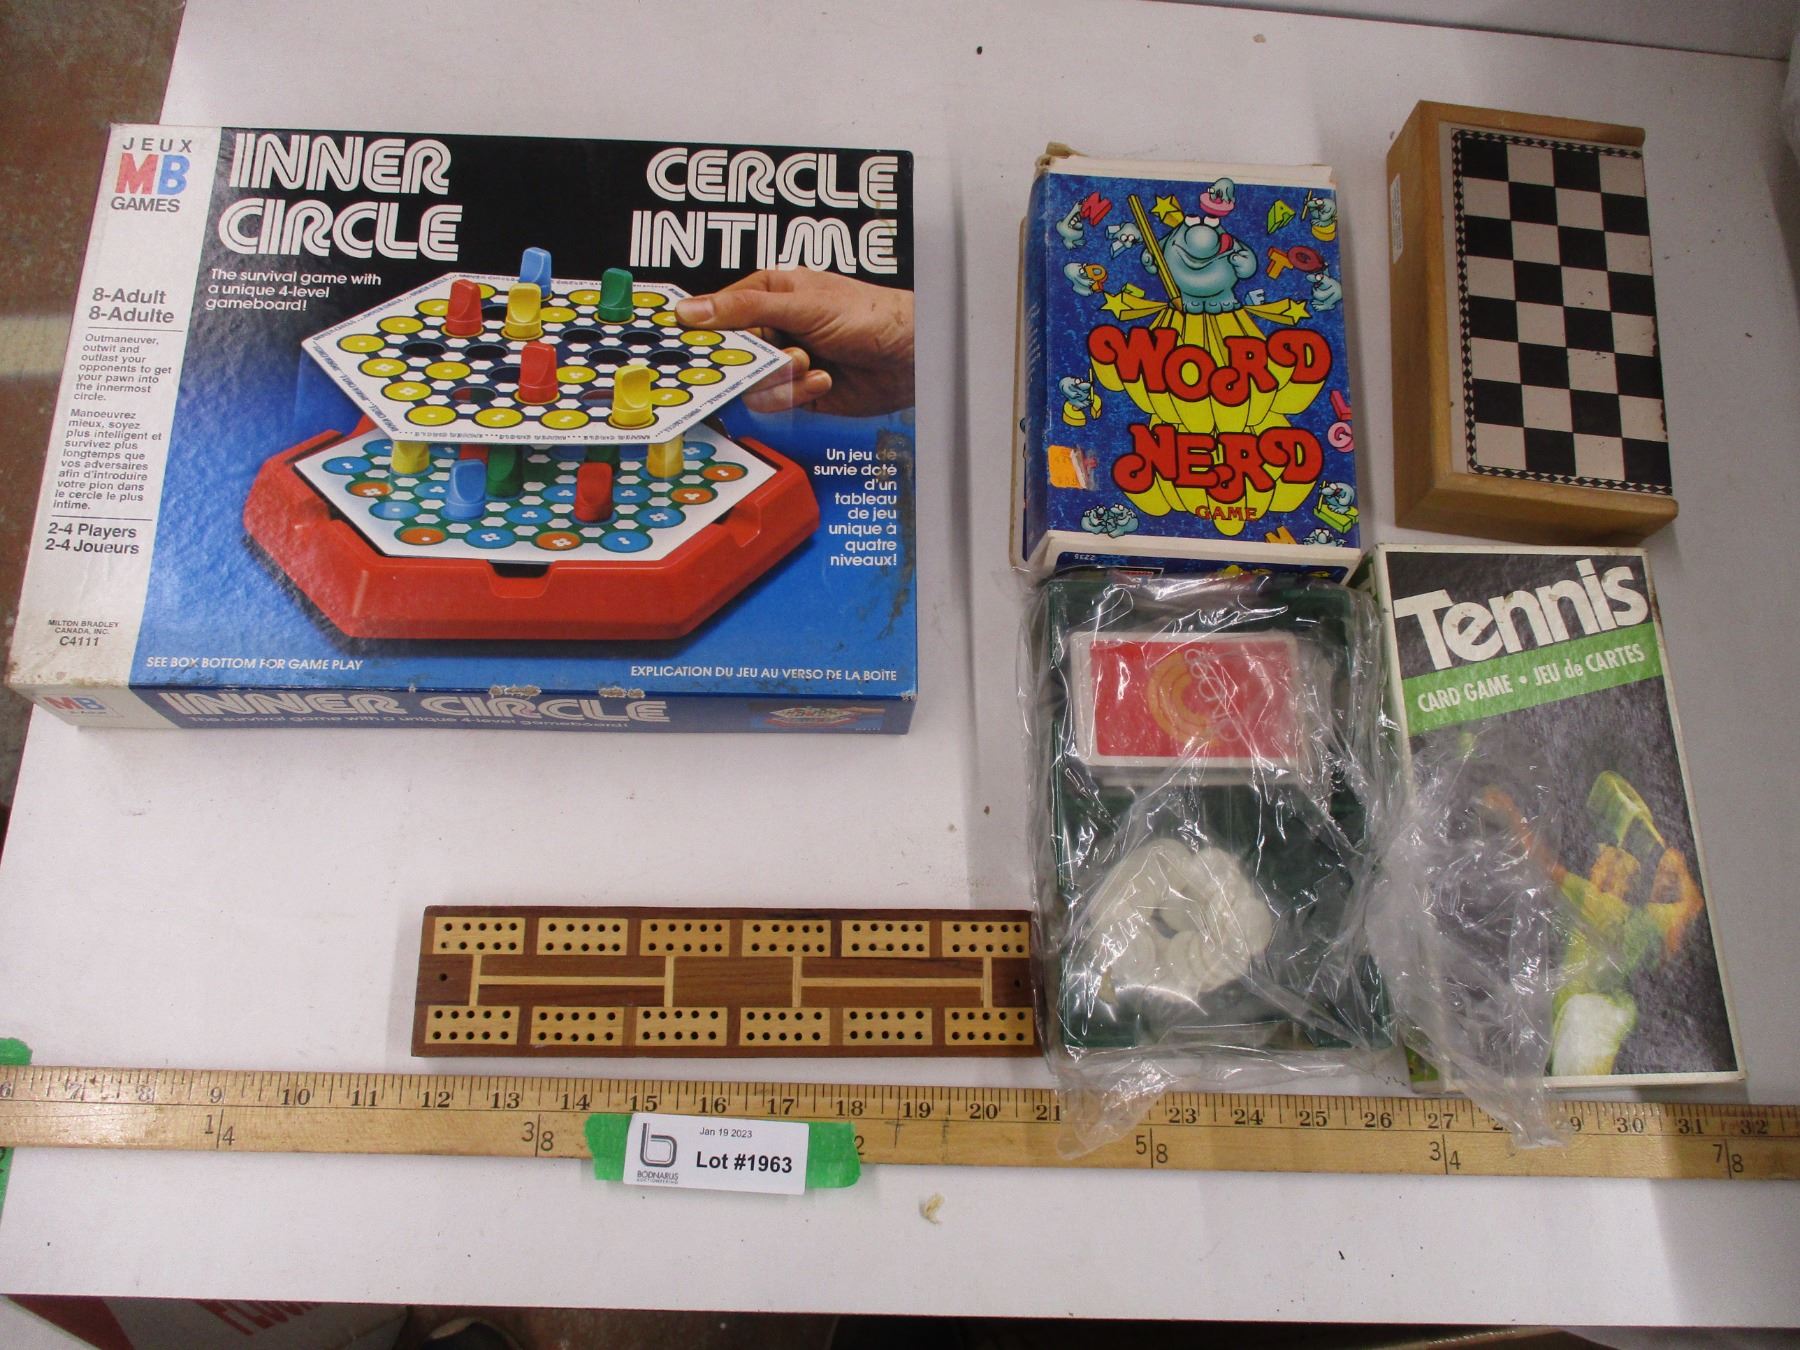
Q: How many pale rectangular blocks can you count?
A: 12